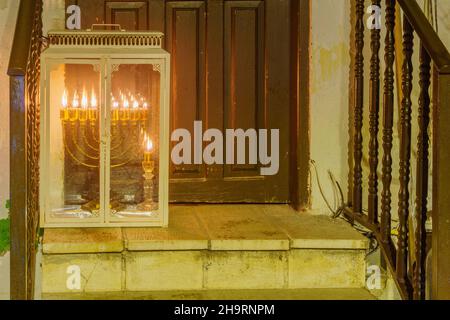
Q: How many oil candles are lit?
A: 9